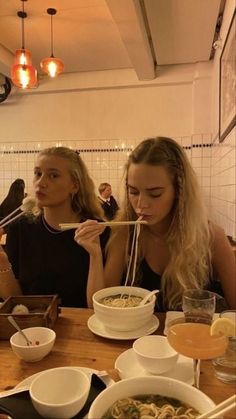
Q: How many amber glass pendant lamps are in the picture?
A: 3